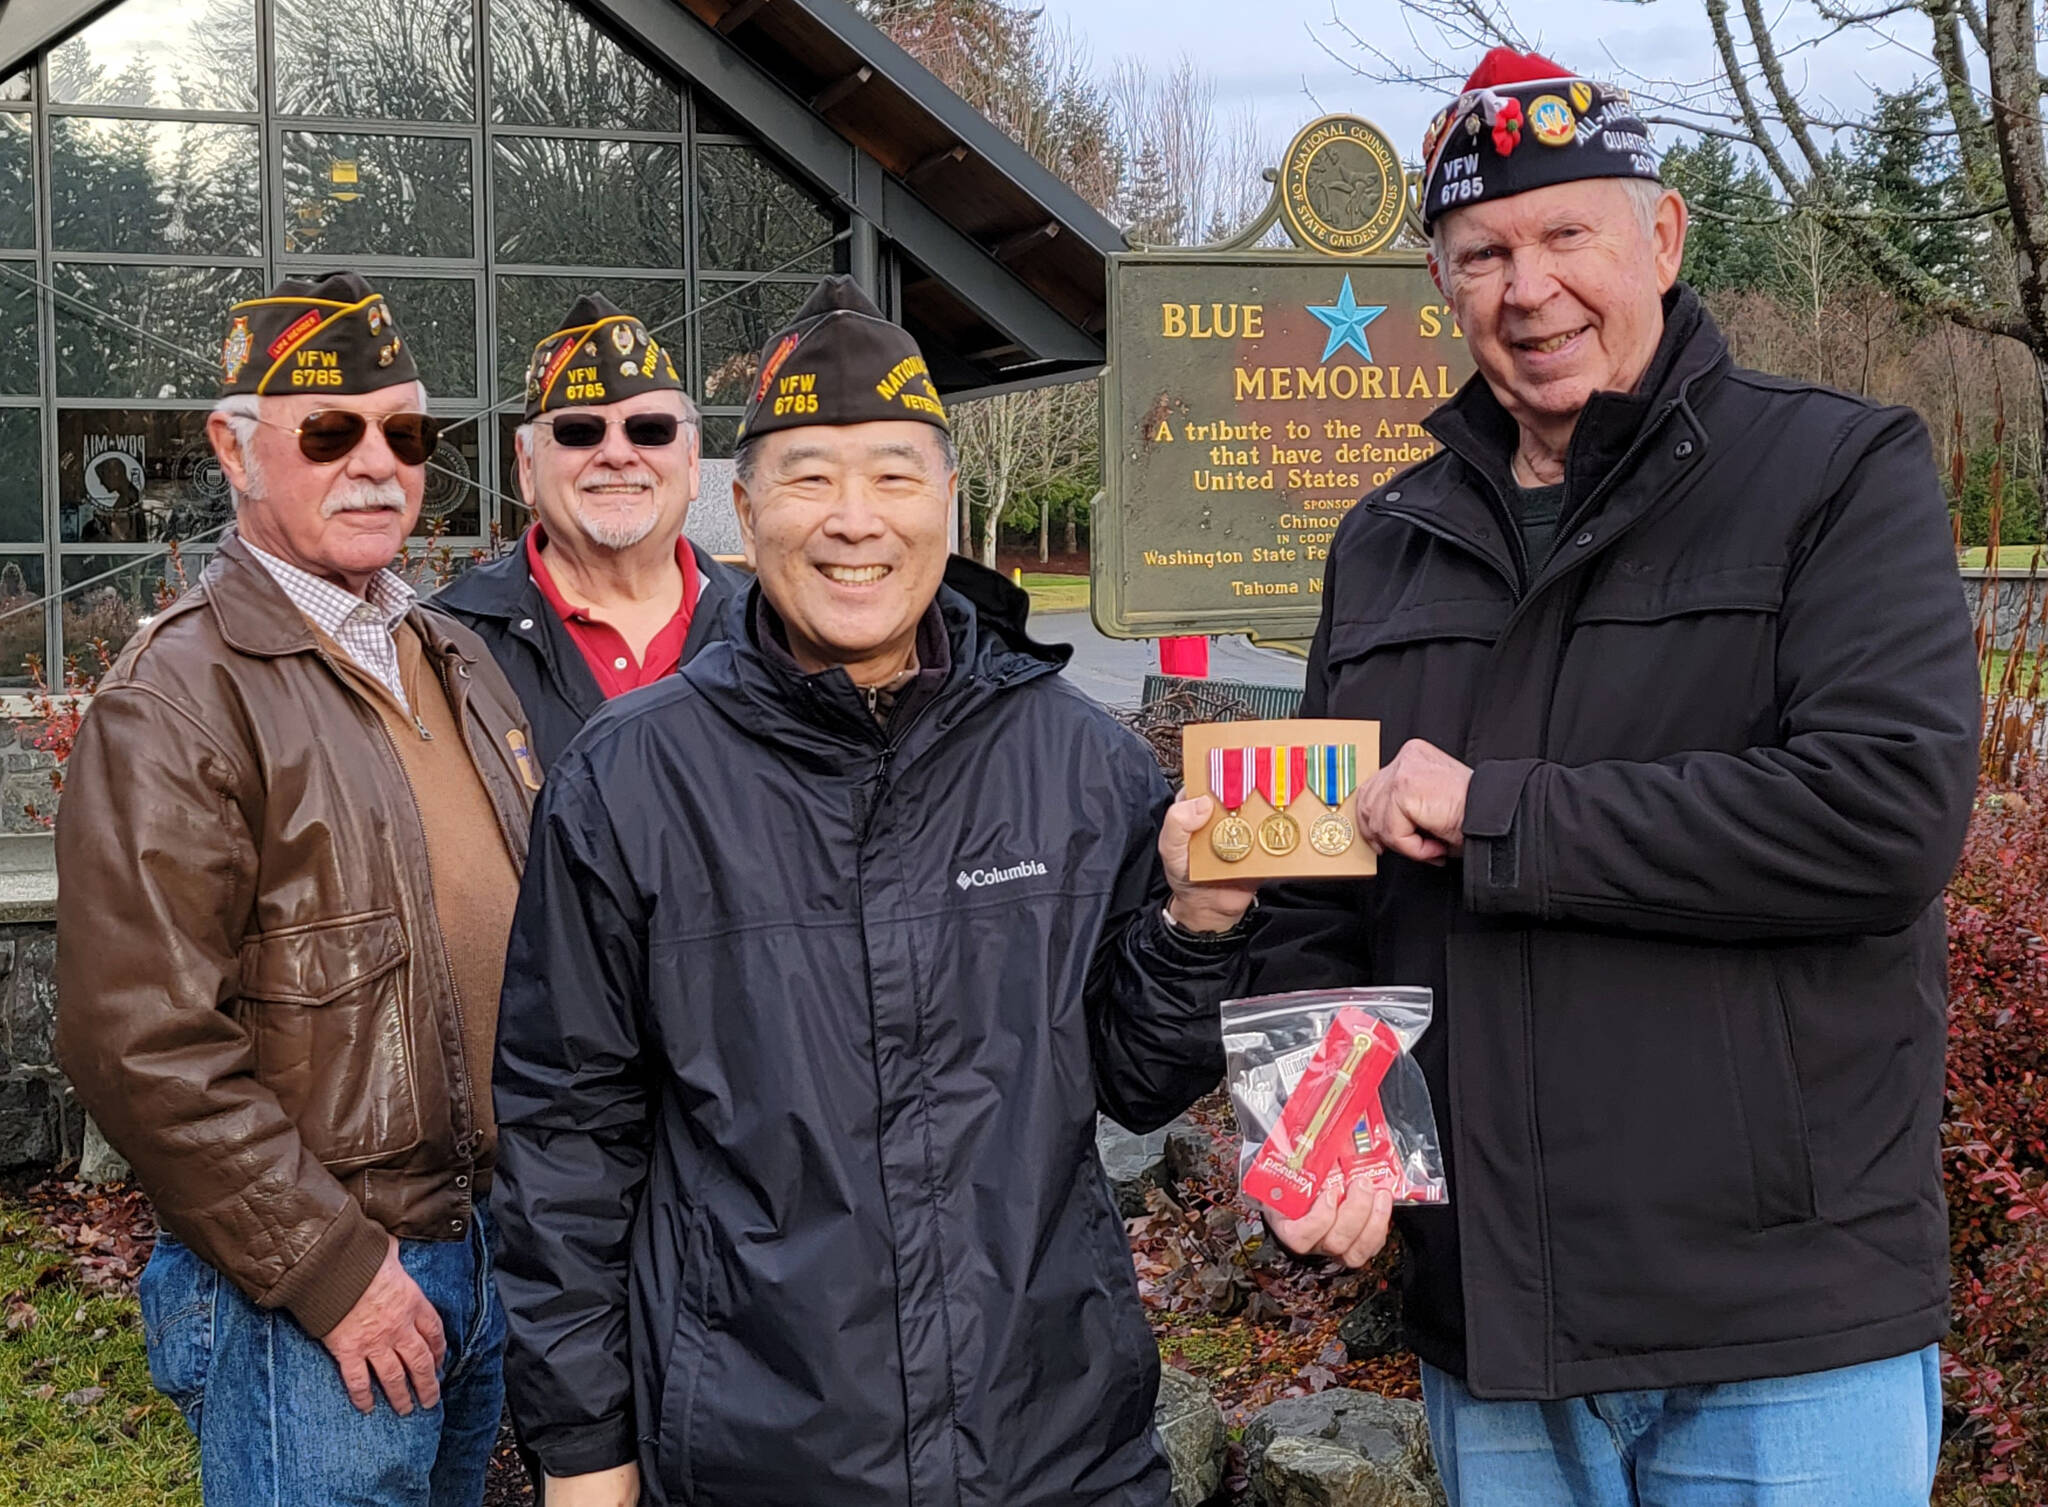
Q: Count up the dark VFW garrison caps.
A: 4